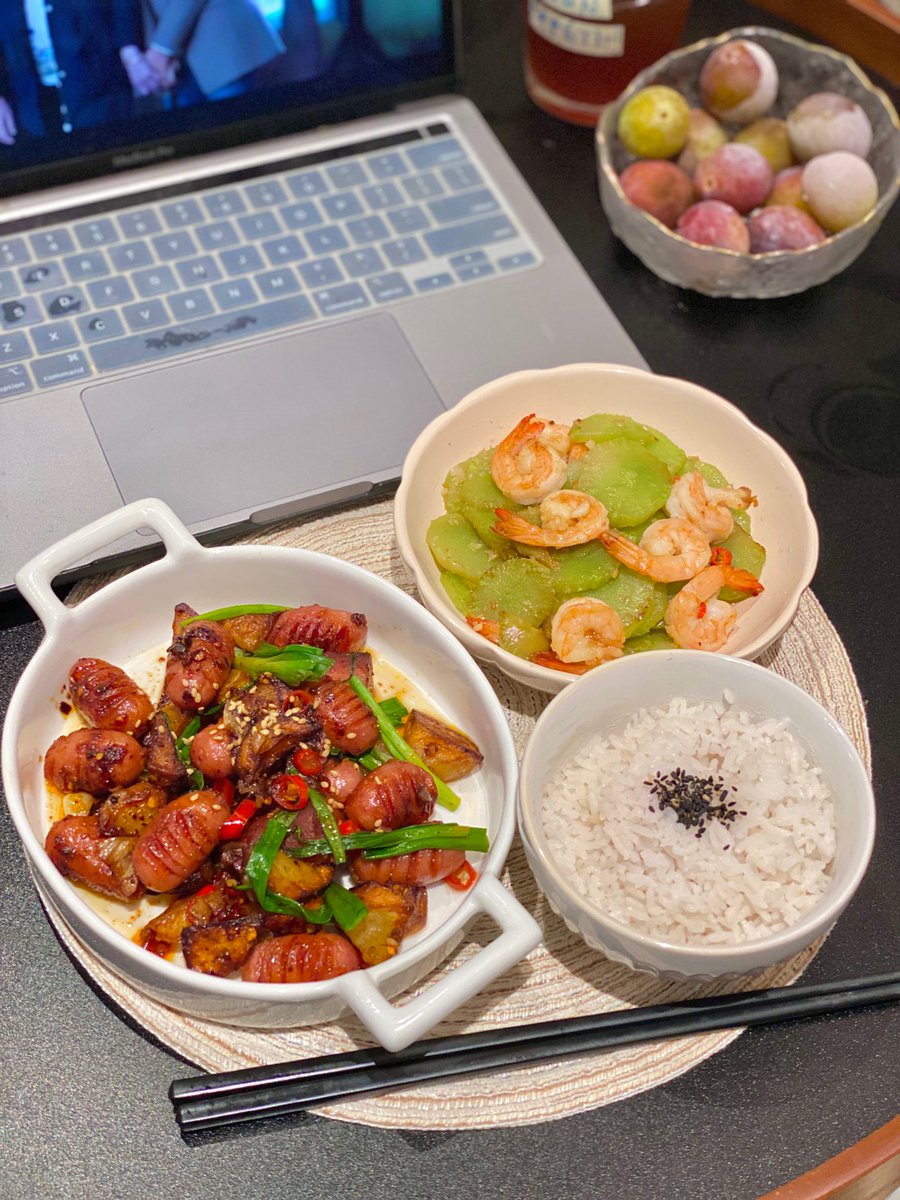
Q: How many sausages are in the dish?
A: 12